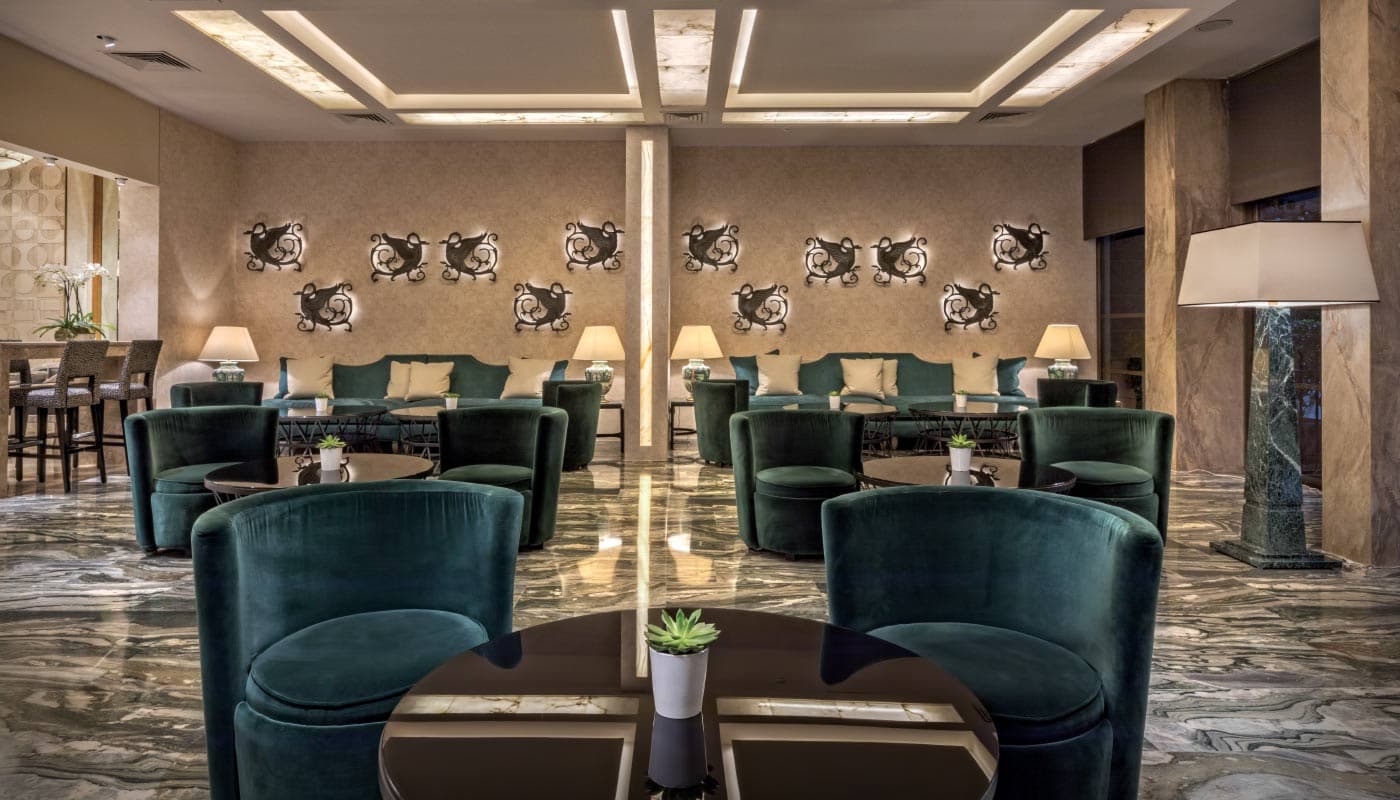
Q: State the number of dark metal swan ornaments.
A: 12